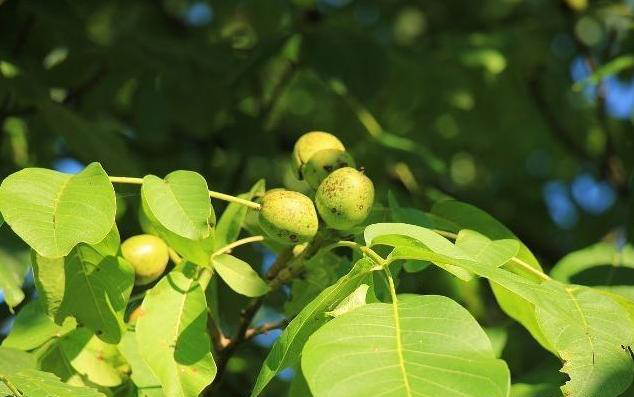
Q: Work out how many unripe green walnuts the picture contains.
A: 5